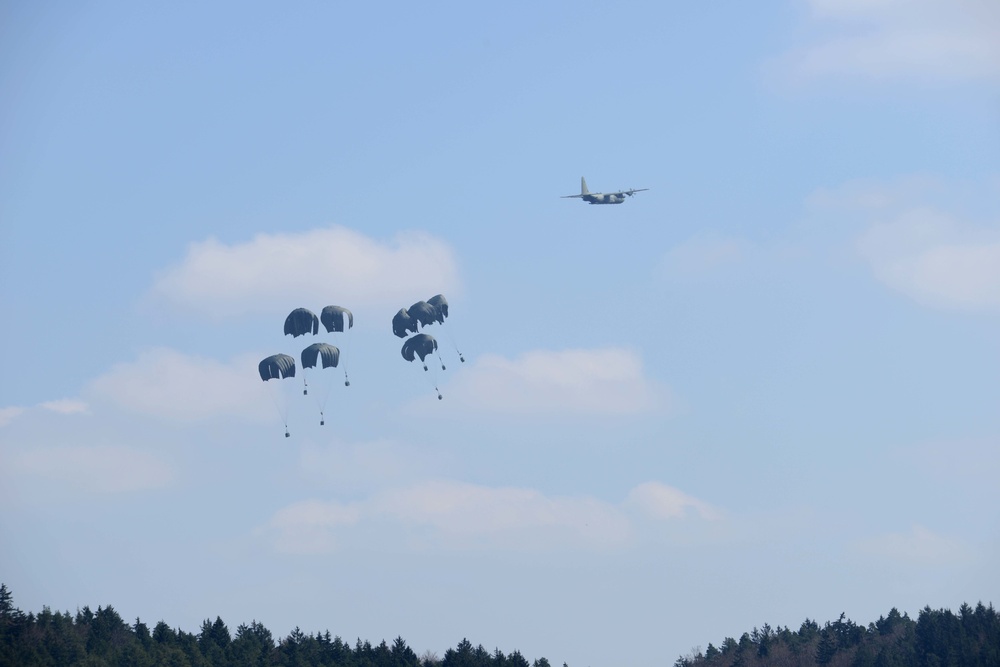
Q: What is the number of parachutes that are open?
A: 8